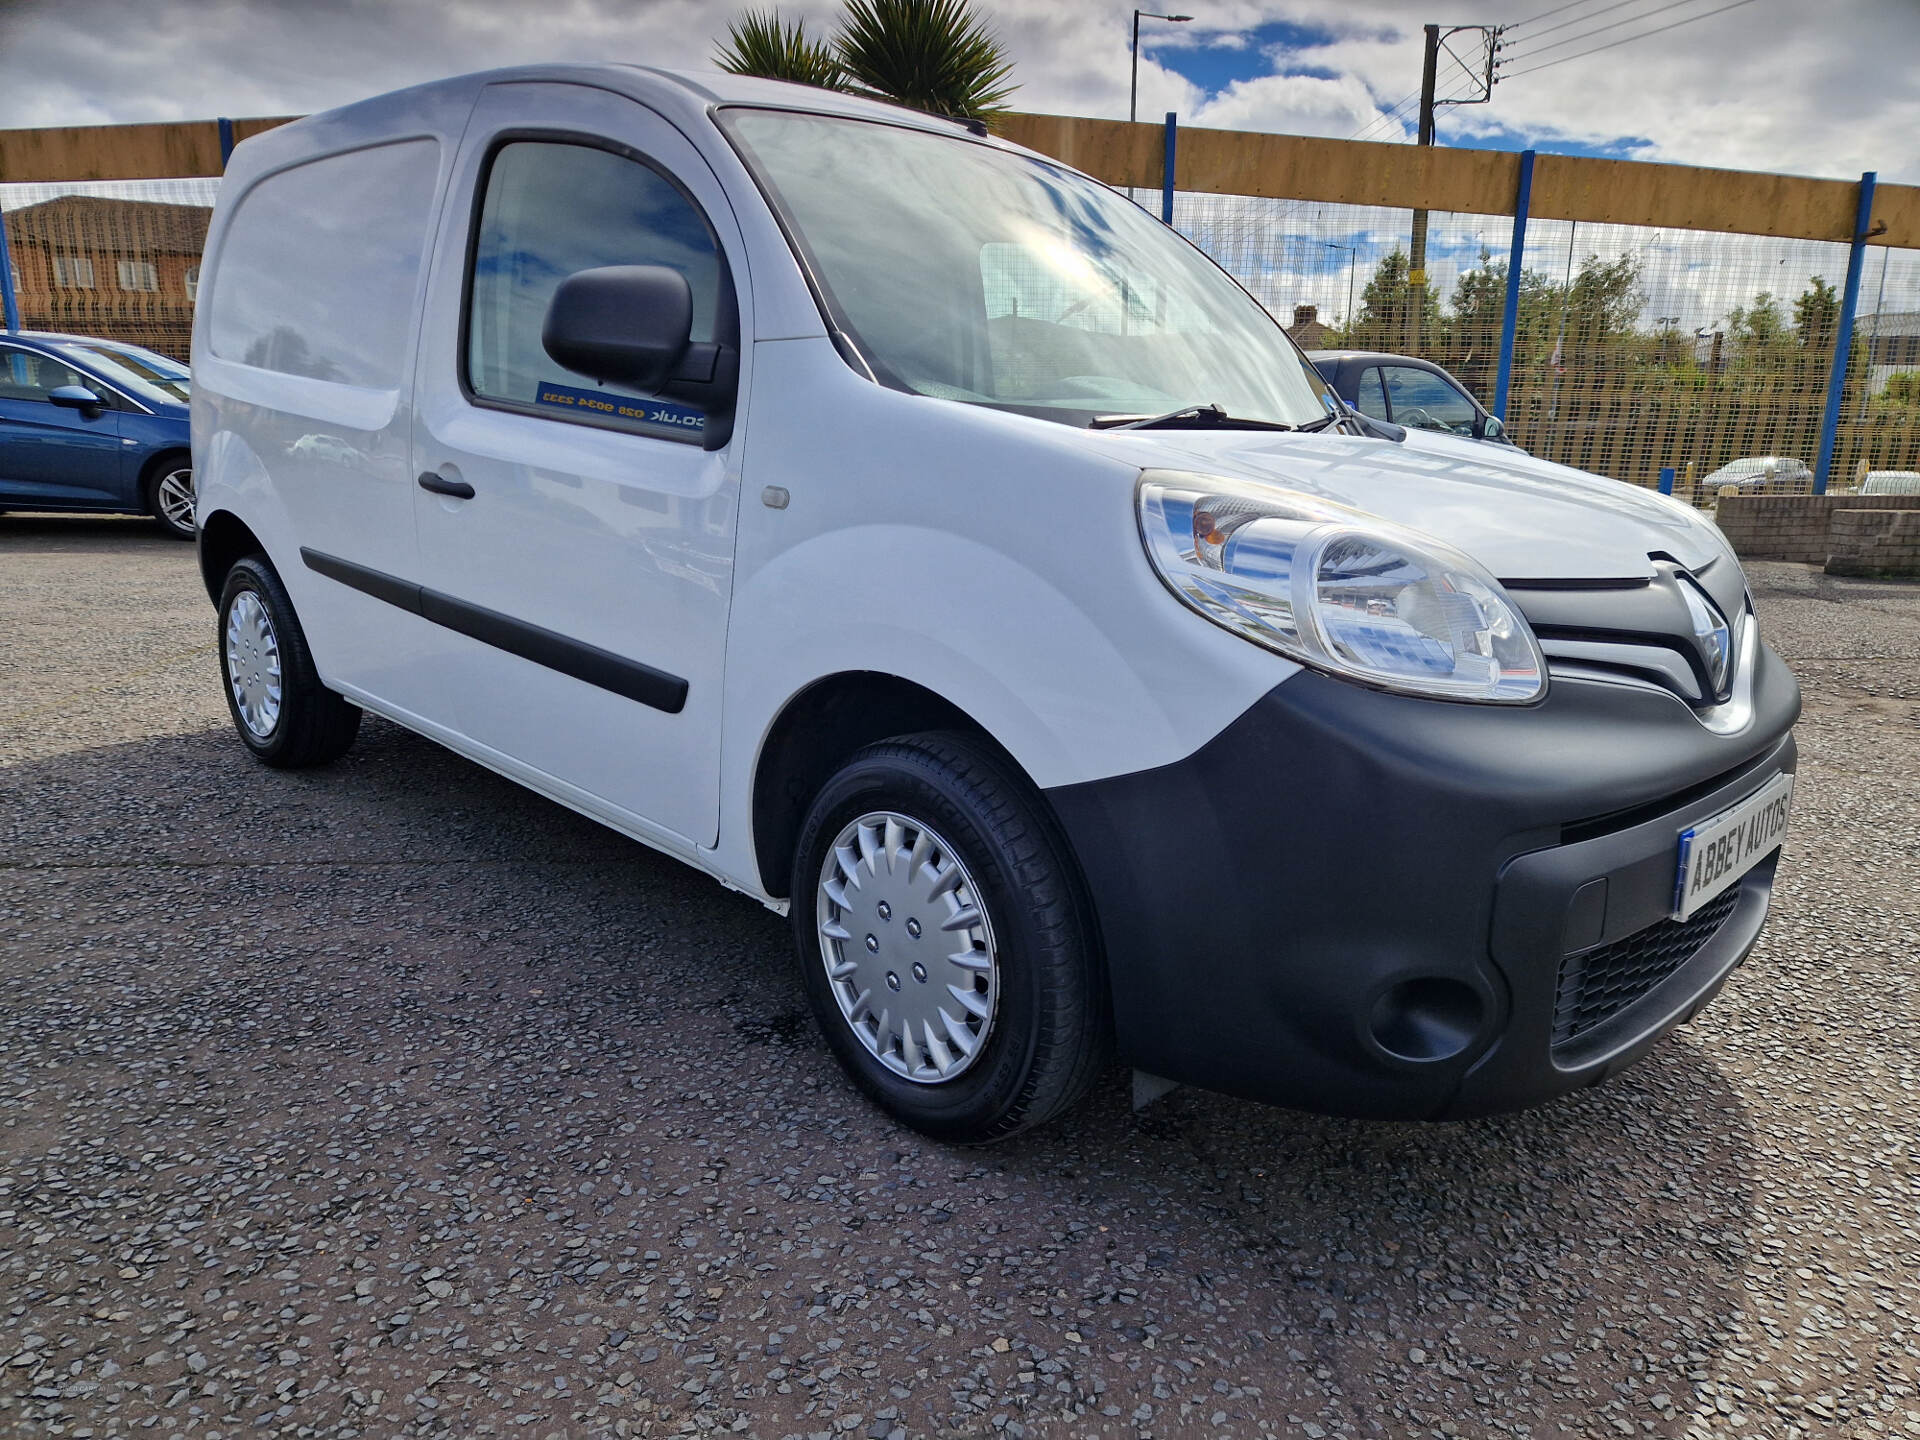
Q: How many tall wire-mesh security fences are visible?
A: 1